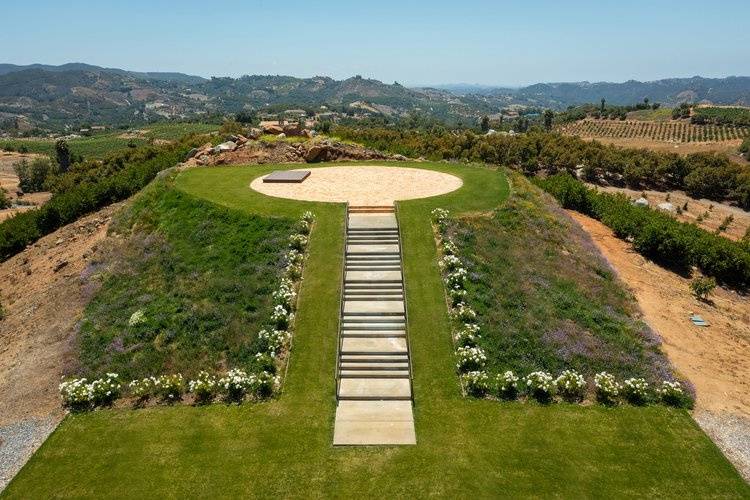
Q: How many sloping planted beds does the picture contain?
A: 2